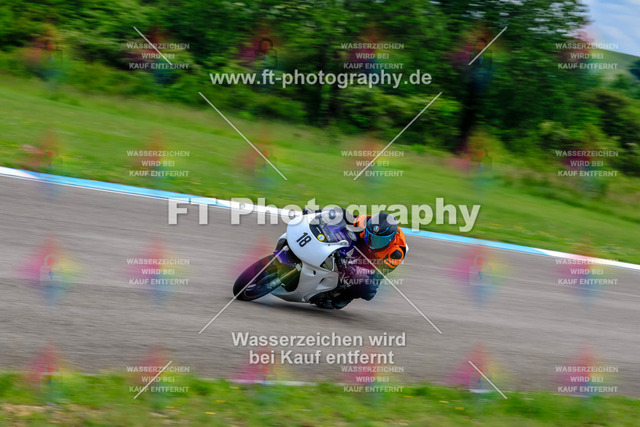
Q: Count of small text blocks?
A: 12